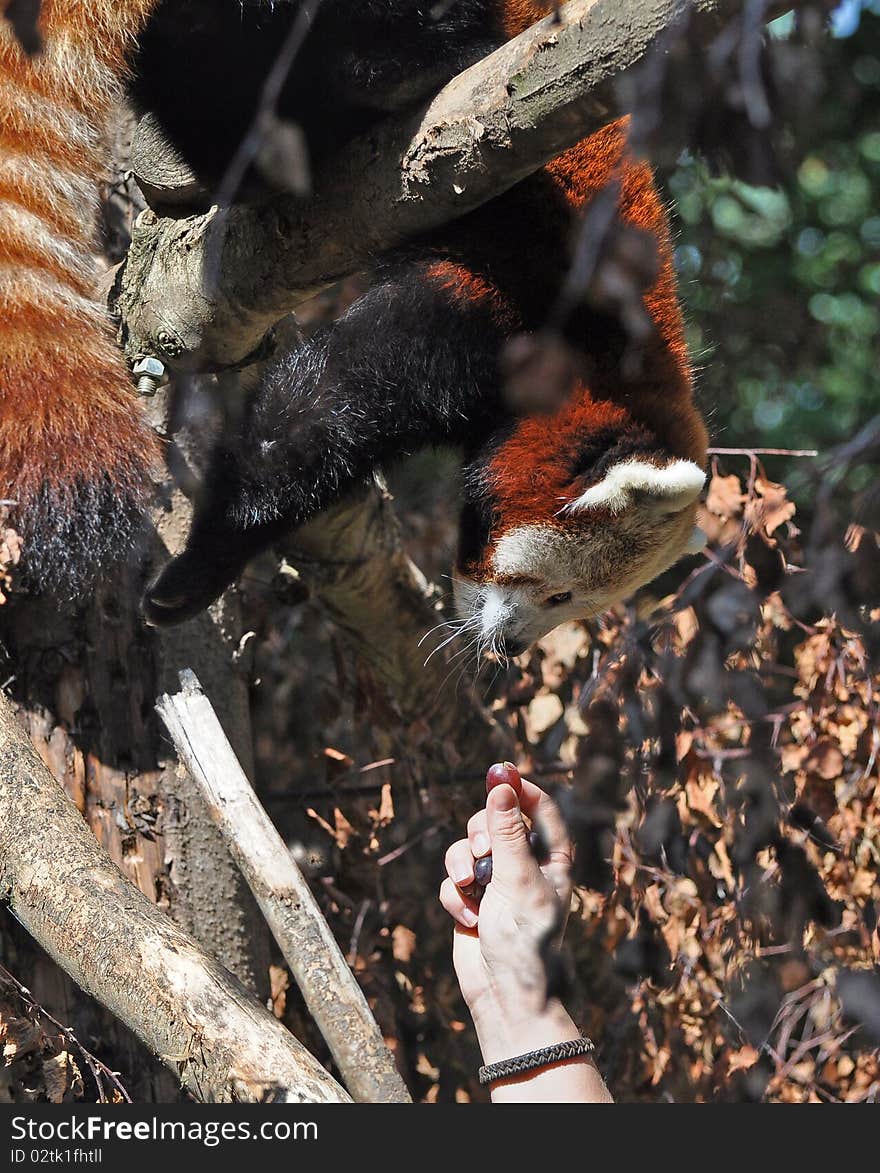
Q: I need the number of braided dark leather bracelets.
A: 1